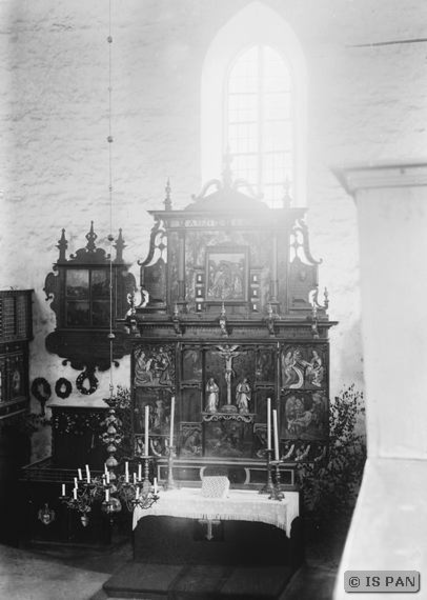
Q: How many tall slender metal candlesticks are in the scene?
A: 4